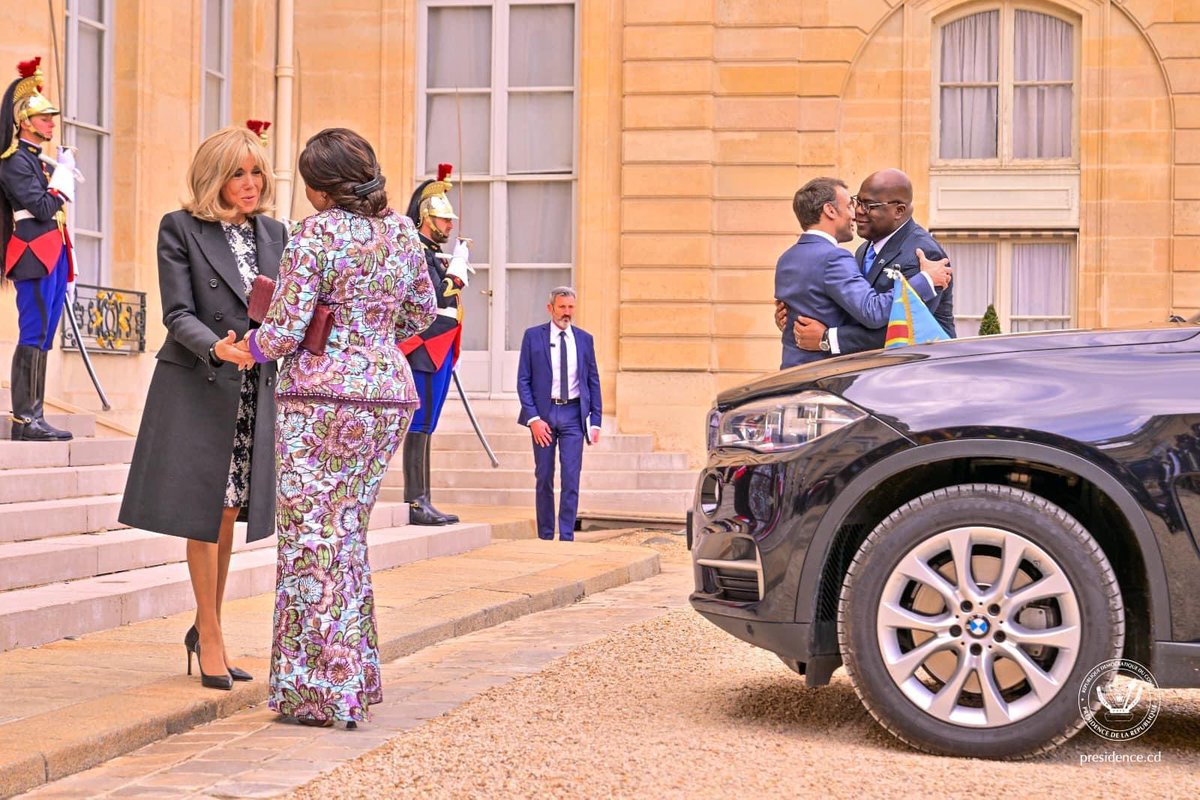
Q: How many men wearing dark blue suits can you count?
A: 3